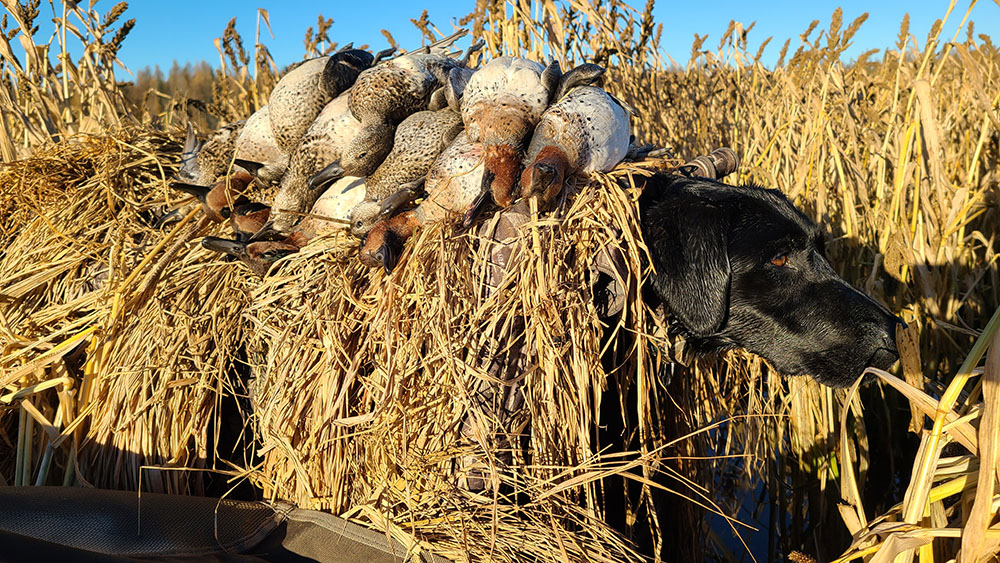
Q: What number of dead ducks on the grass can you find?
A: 11